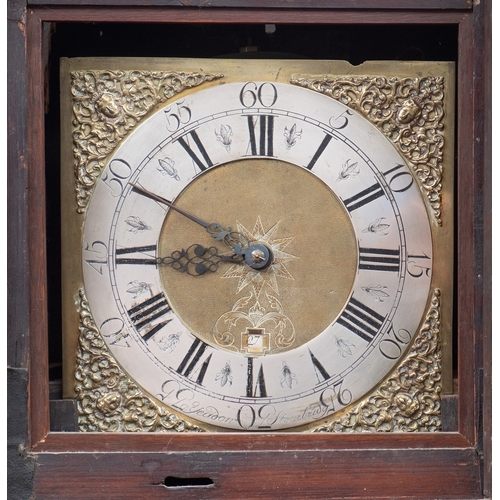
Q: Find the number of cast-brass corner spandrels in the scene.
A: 4